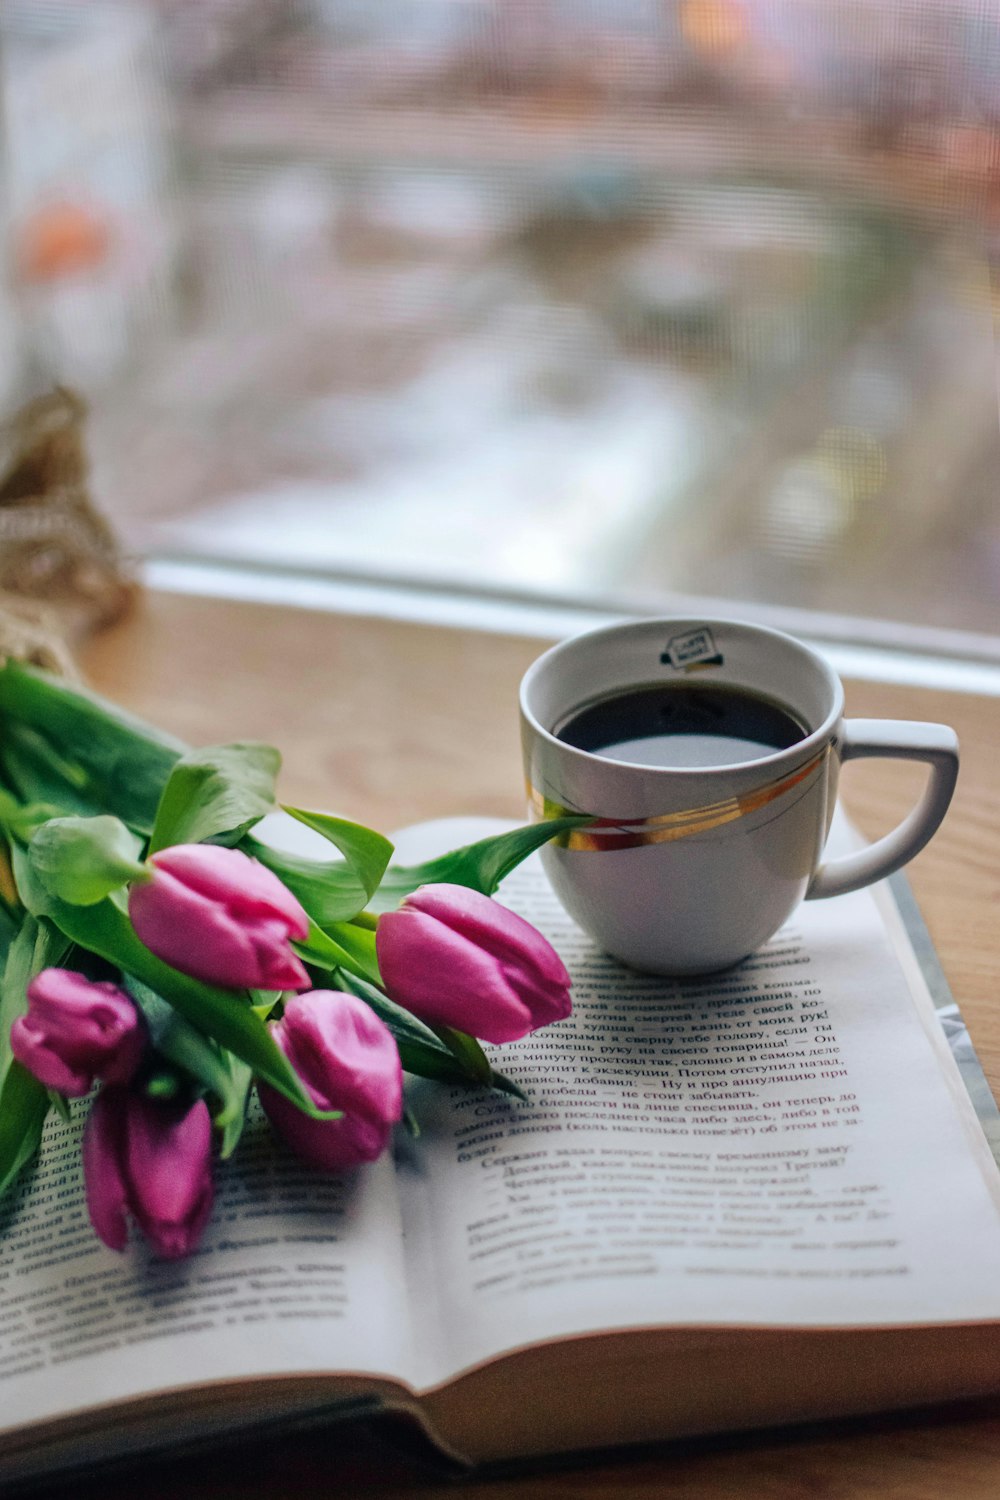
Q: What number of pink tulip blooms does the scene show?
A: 5